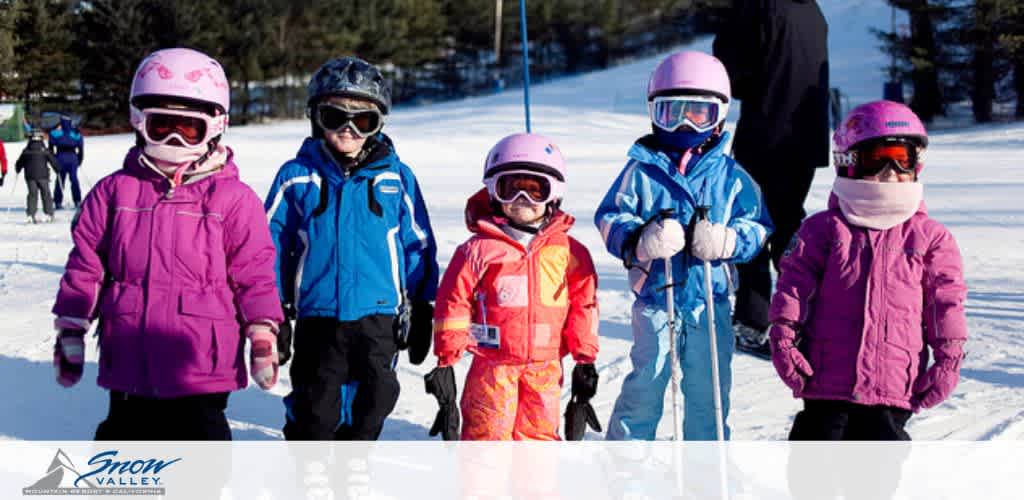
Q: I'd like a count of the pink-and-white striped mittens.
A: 2